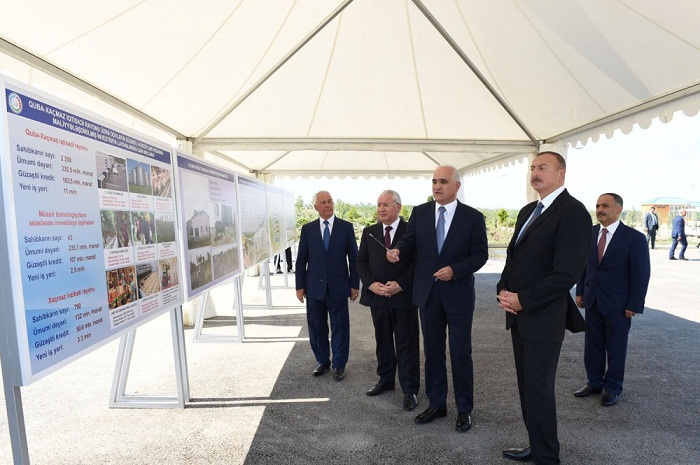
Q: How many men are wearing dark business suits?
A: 5